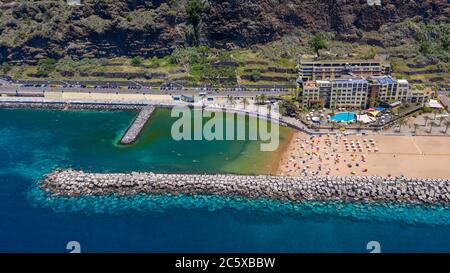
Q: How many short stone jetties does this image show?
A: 1